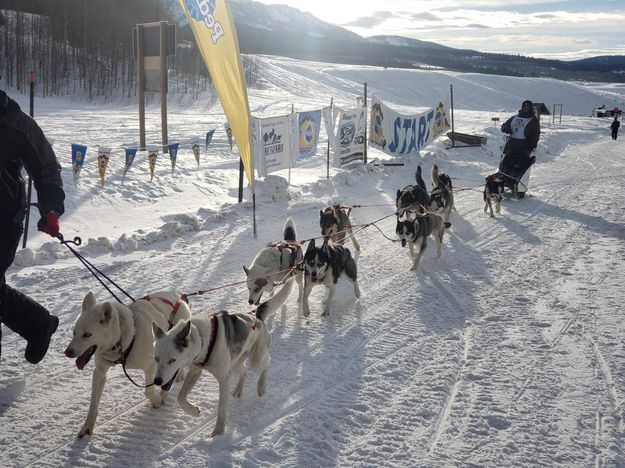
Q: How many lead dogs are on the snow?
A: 2